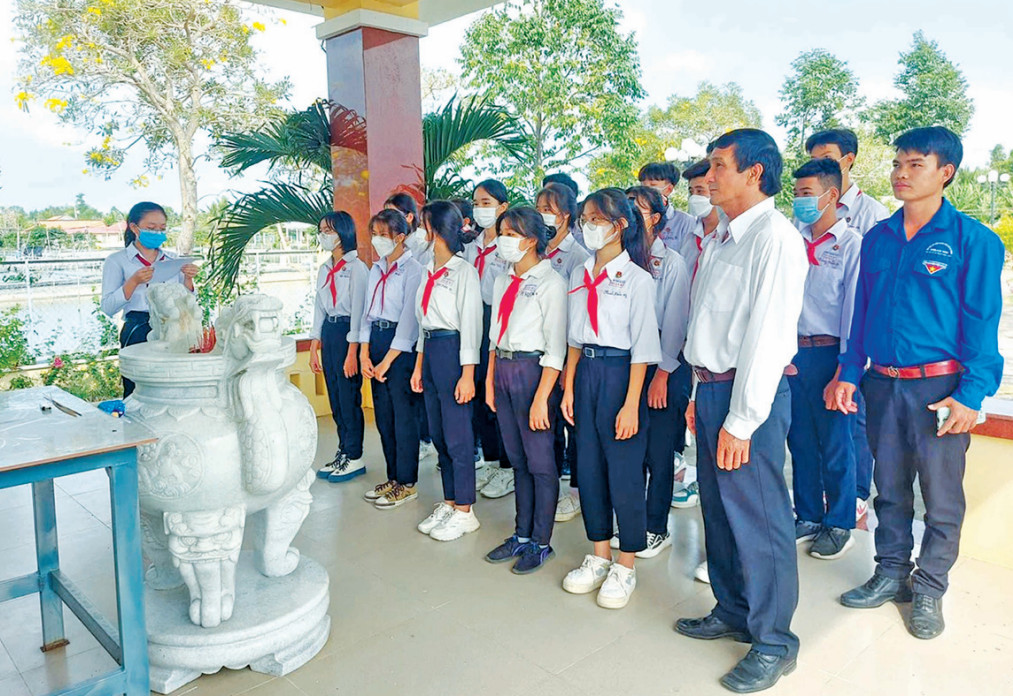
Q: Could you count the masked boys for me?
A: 4